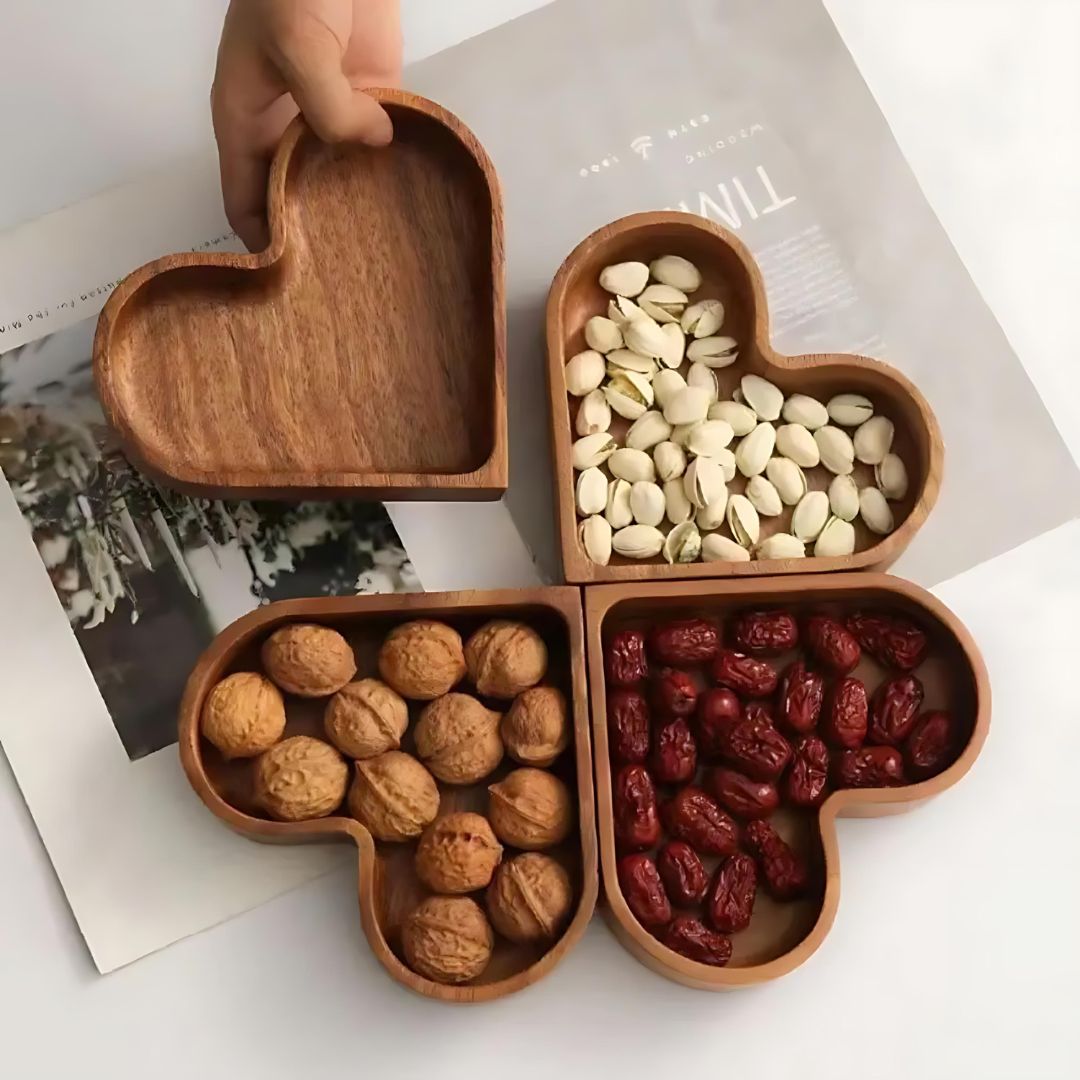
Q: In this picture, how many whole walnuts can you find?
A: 13